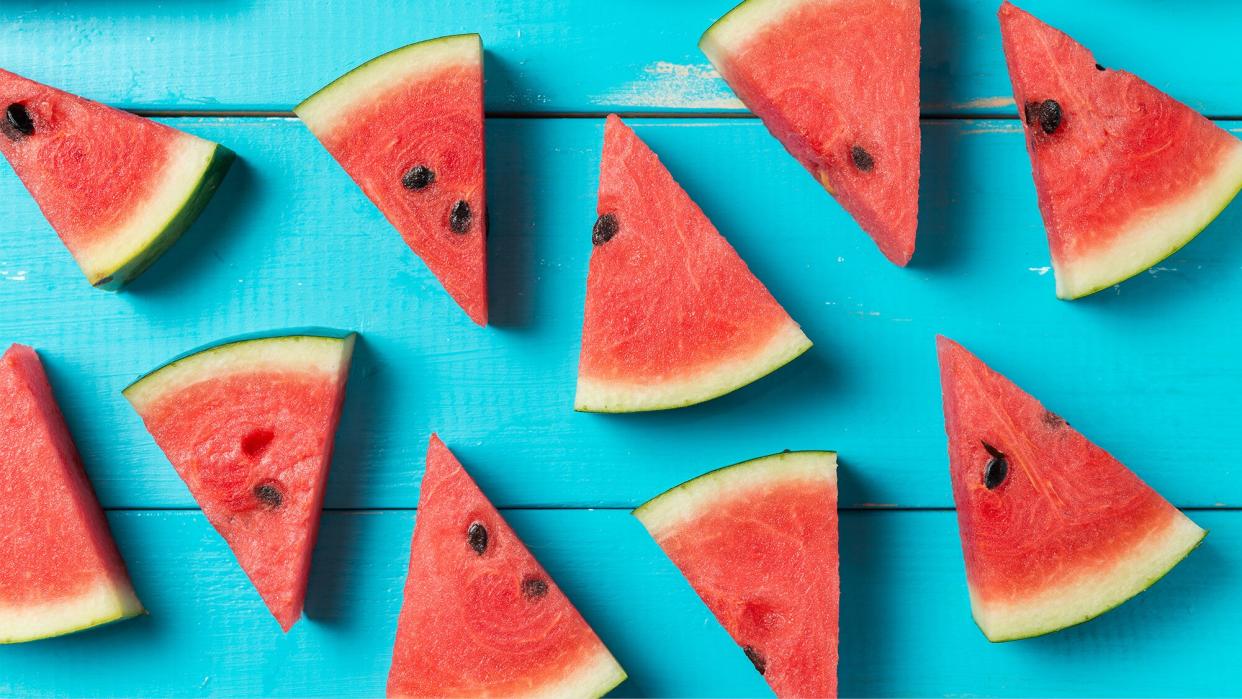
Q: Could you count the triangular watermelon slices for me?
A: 10